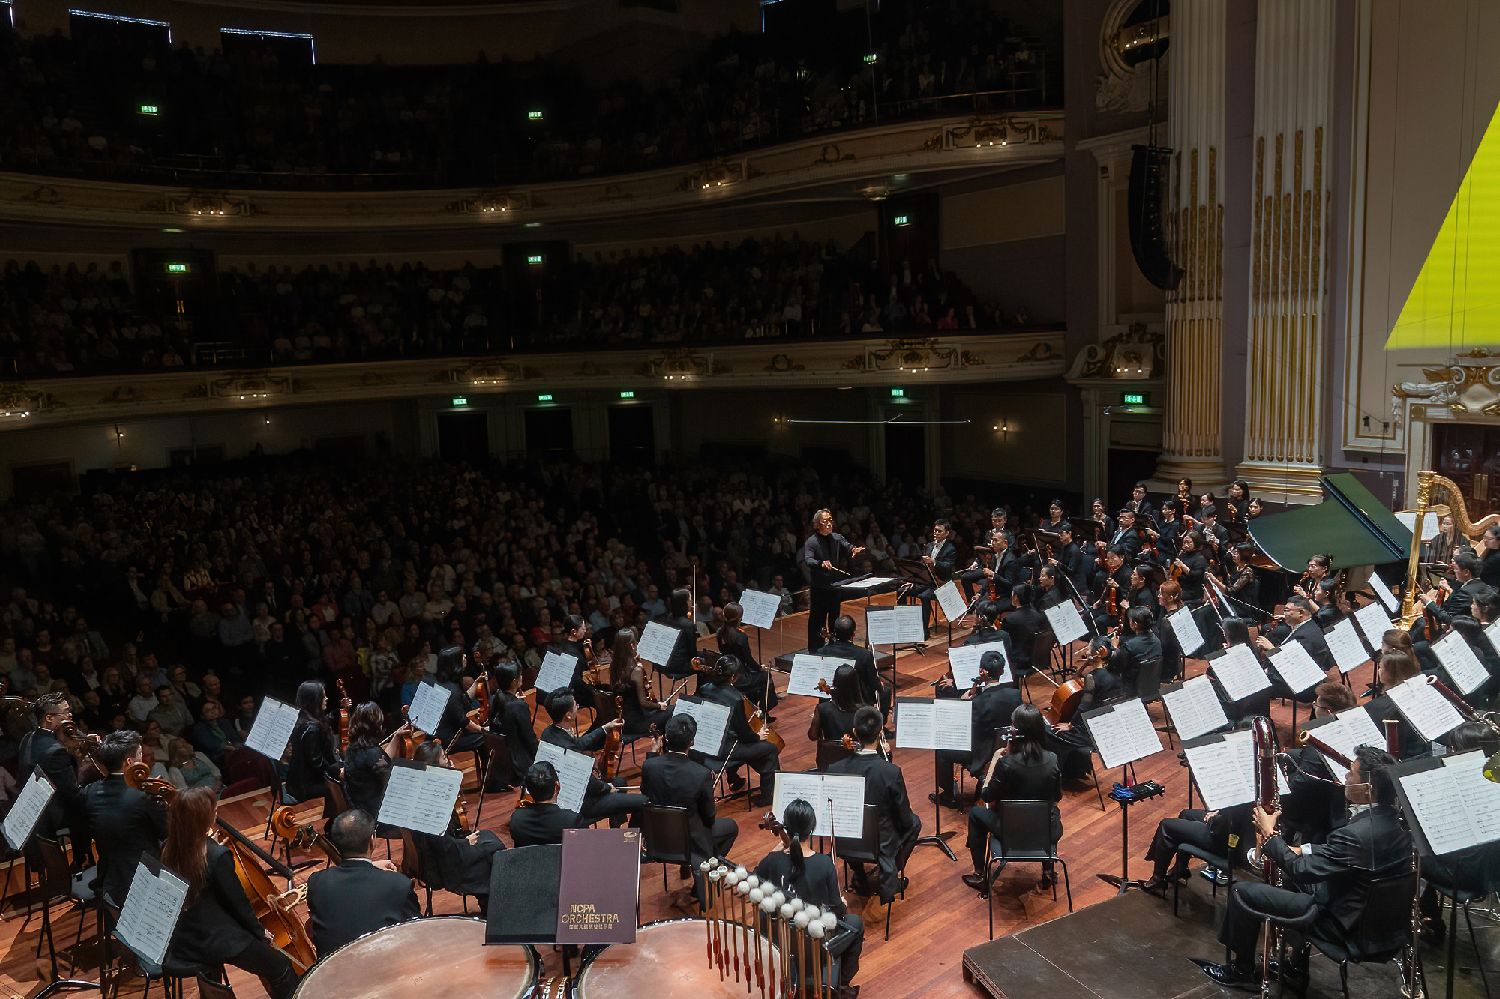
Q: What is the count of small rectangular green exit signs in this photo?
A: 11